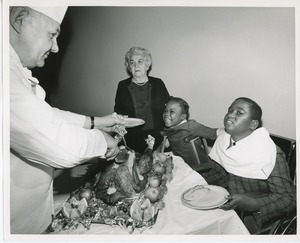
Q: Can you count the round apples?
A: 5